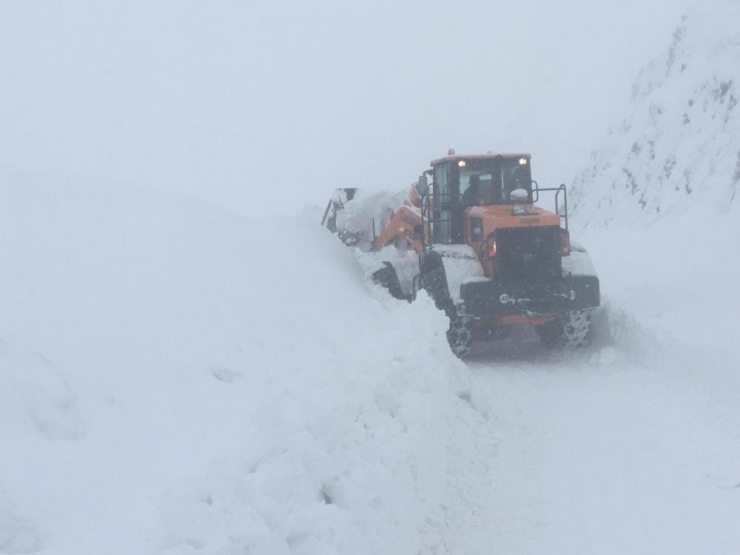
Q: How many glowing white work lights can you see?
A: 2